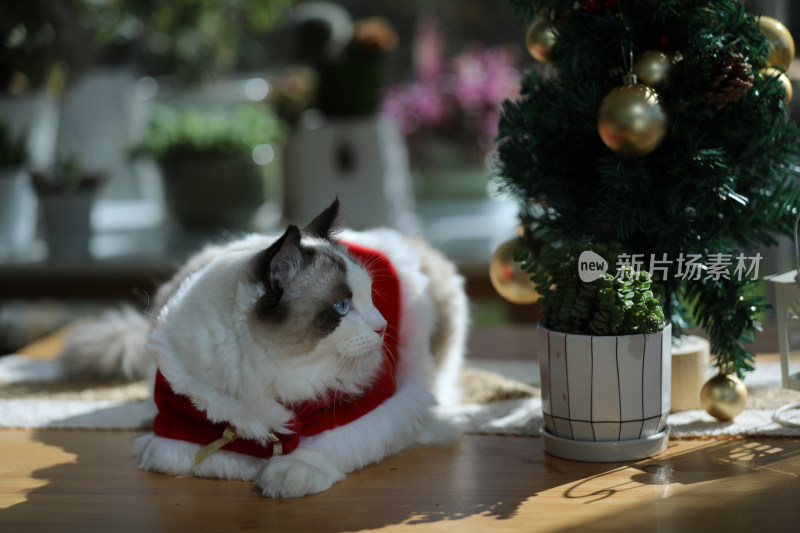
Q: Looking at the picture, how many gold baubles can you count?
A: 7